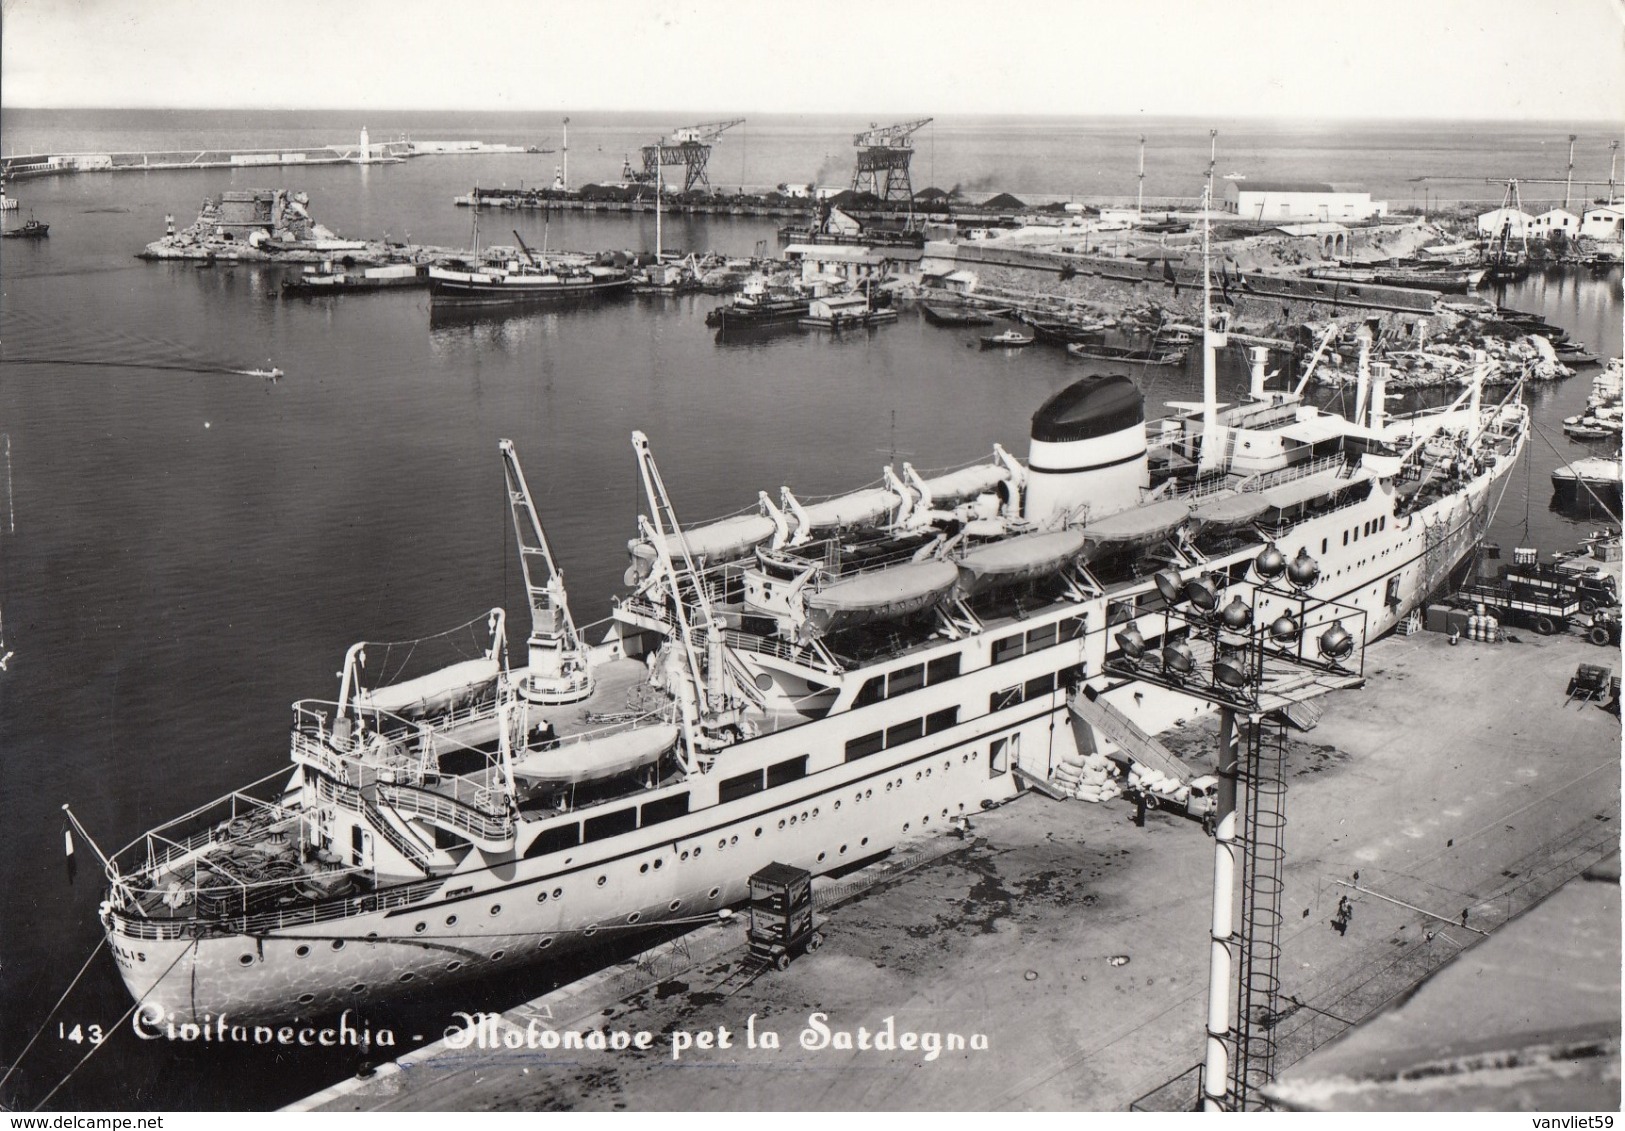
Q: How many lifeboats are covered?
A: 9